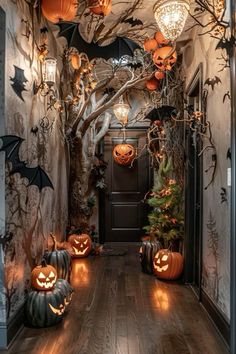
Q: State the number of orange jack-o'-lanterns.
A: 5